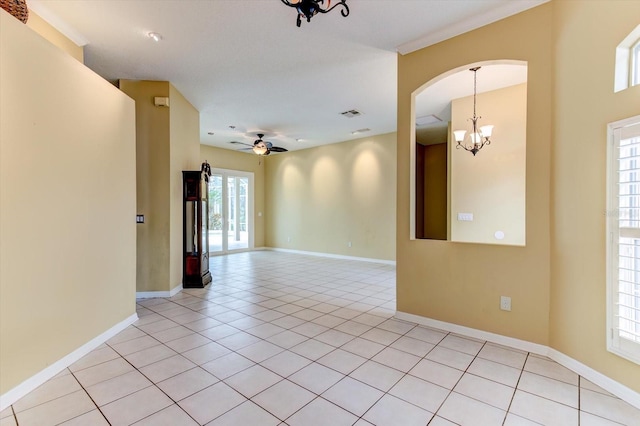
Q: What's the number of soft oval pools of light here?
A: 3